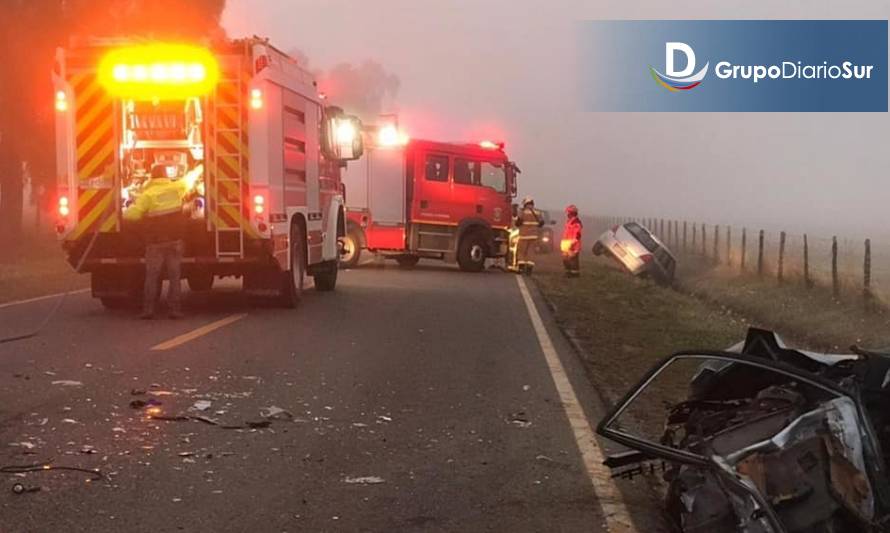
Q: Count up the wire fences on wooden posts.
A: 1